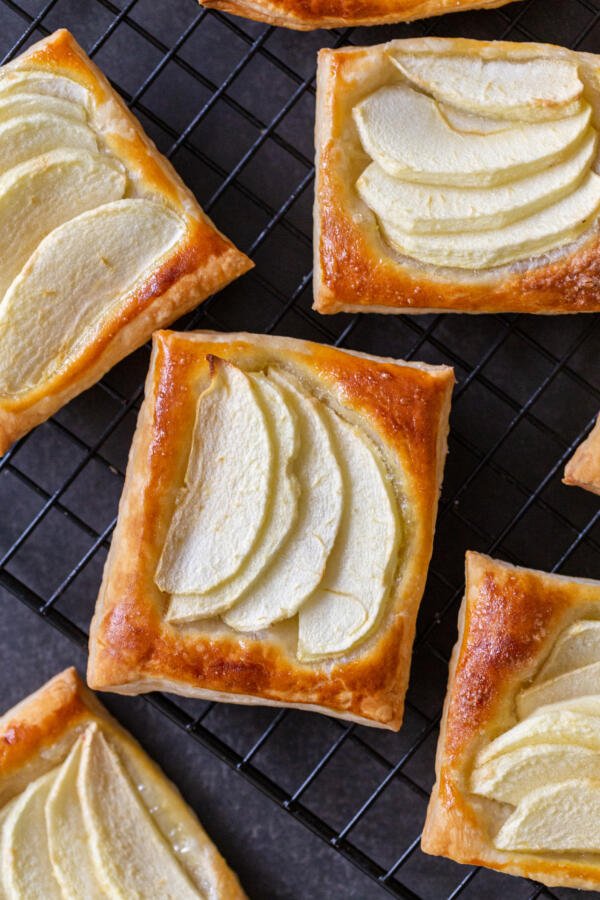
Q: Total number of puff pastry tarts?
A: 7